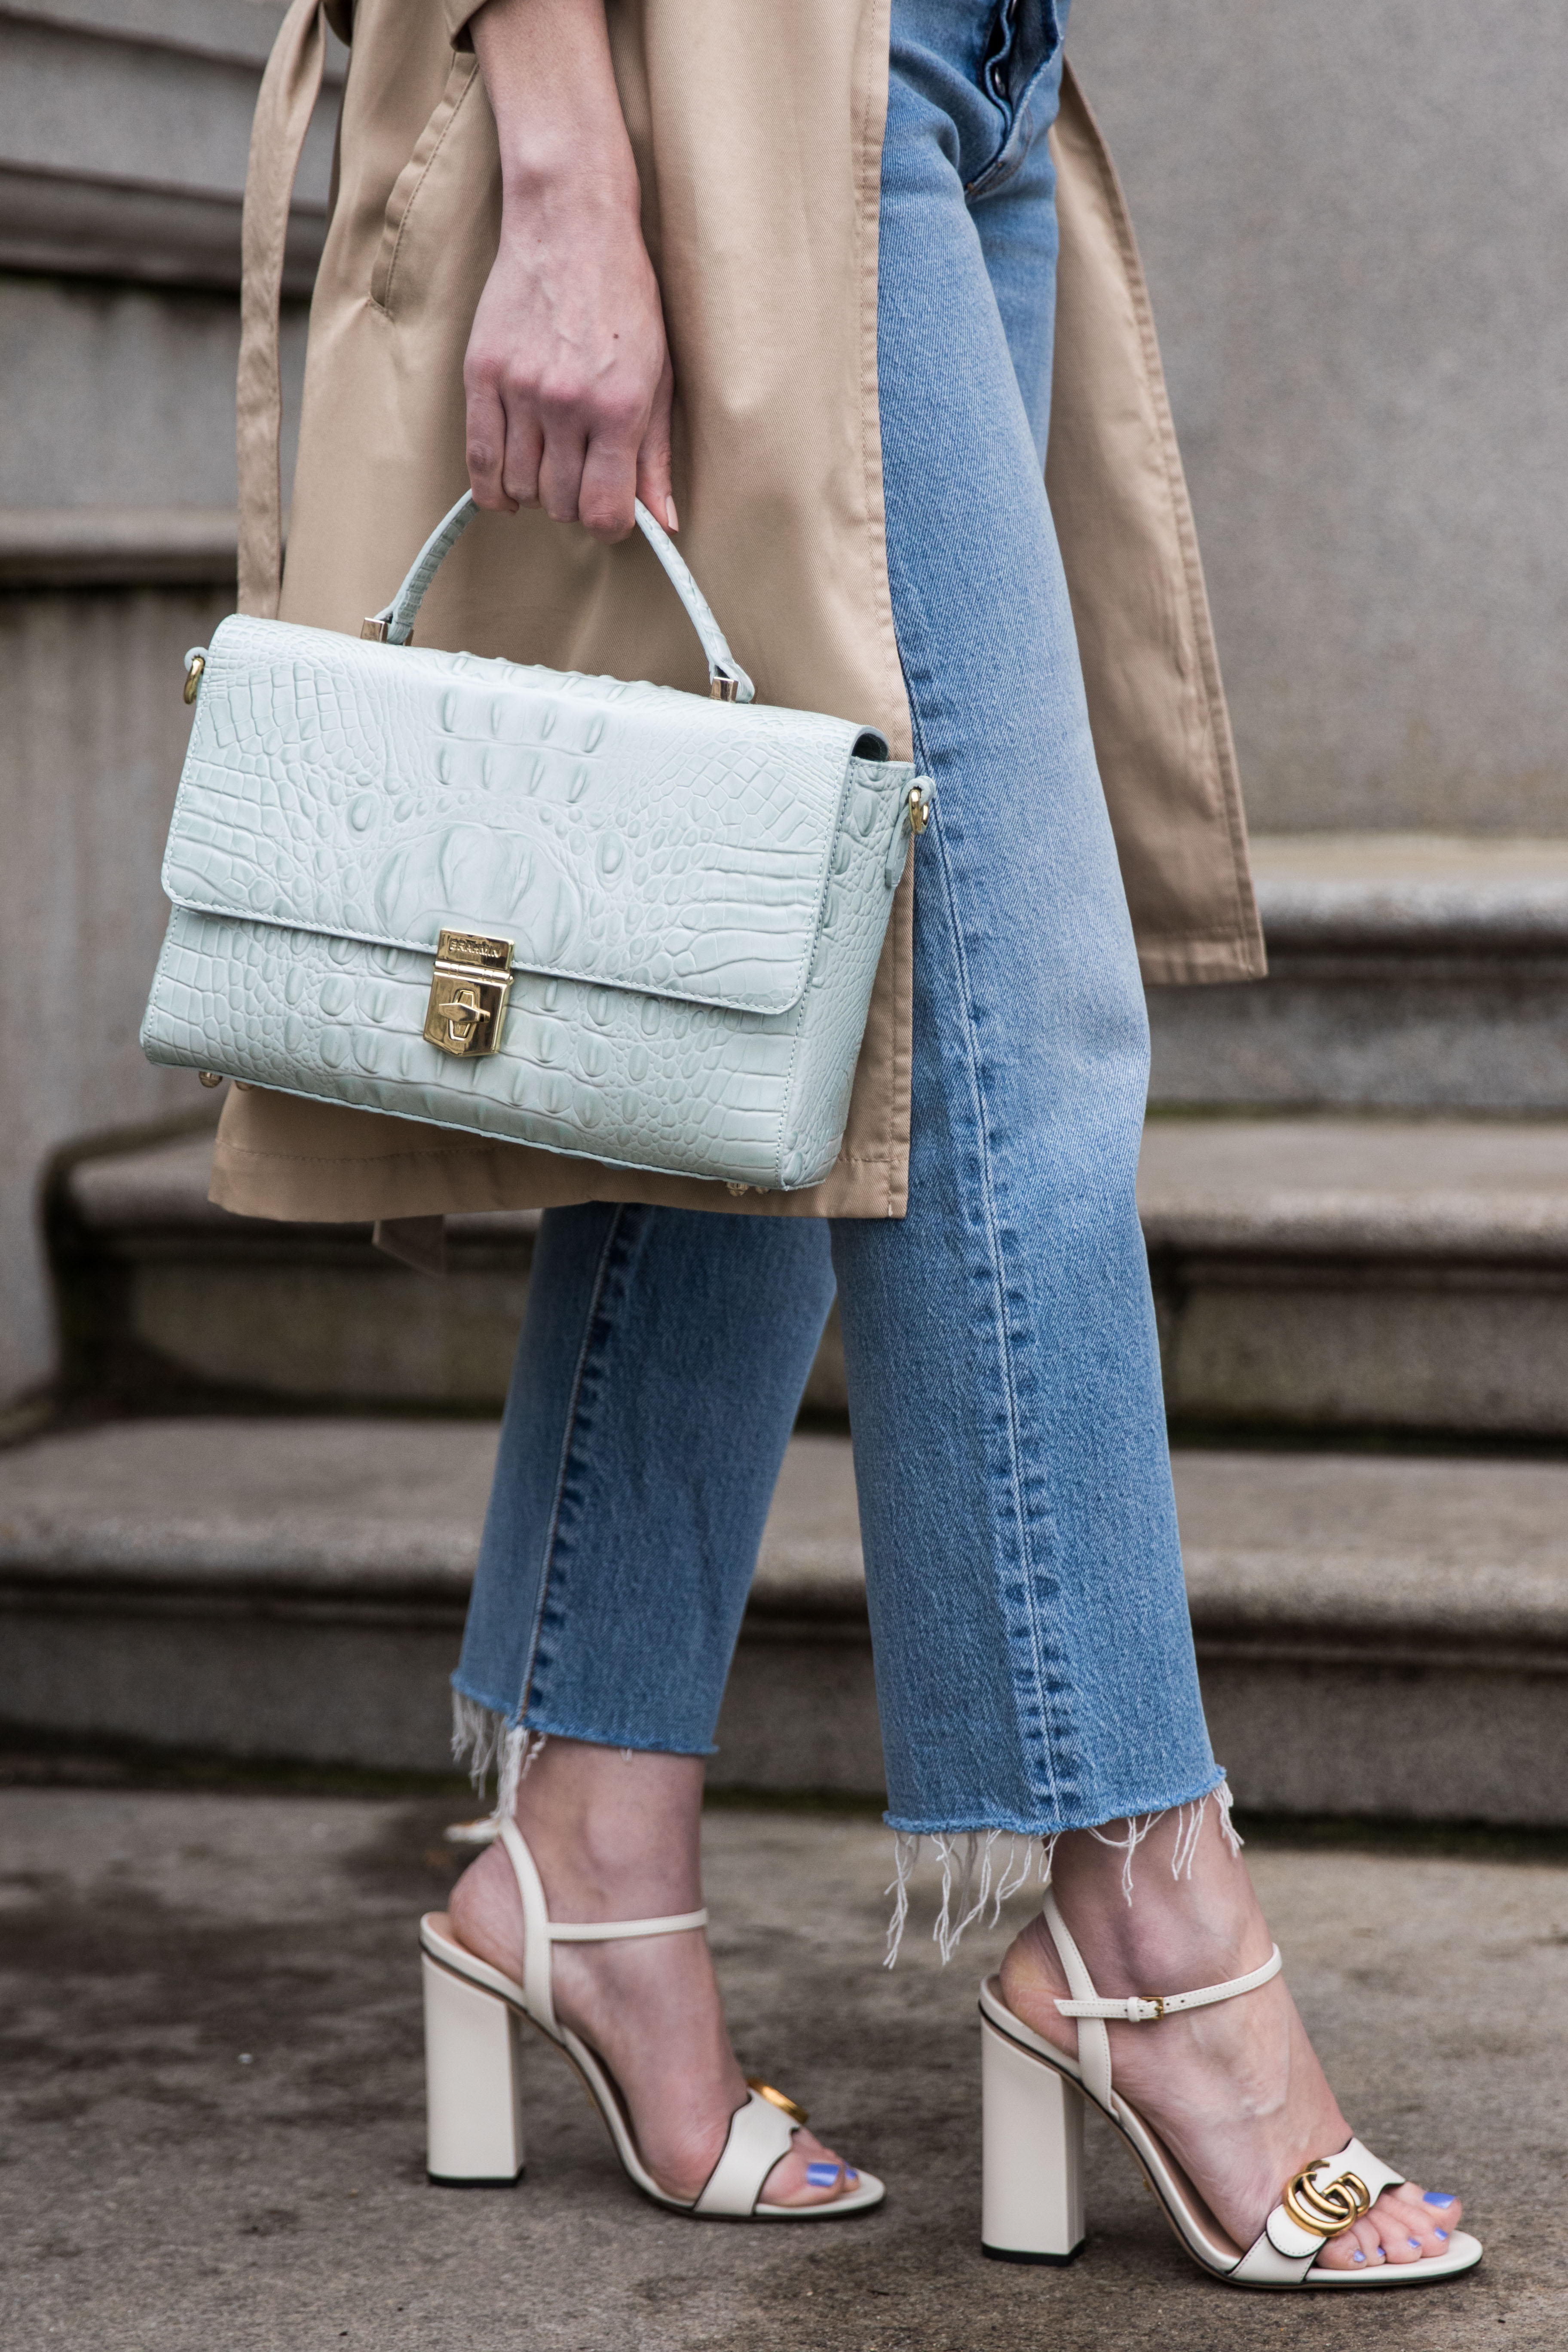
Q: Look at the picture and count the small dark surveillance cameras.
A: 0